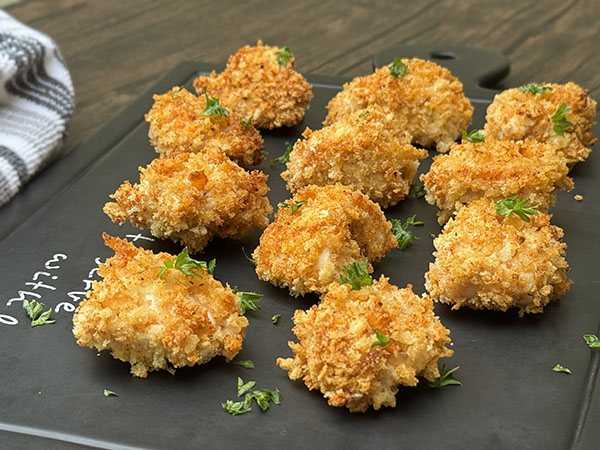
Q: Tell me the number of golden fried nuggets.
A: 11